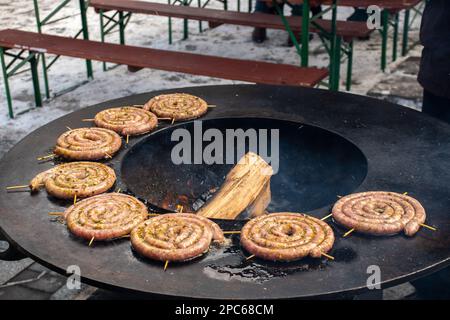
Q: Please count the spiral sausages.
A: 8